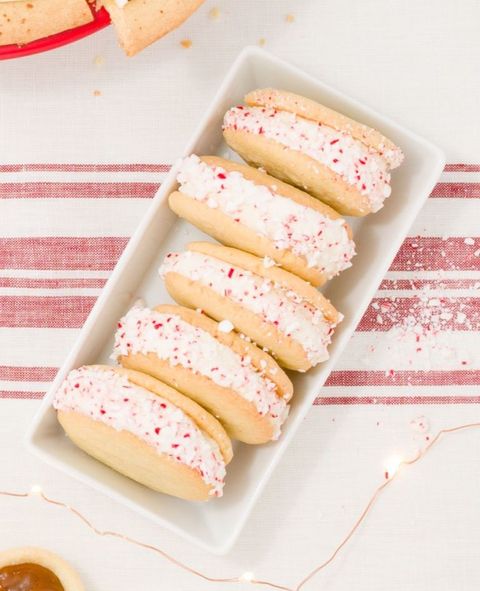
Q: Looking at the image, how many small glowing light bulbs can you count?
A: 3